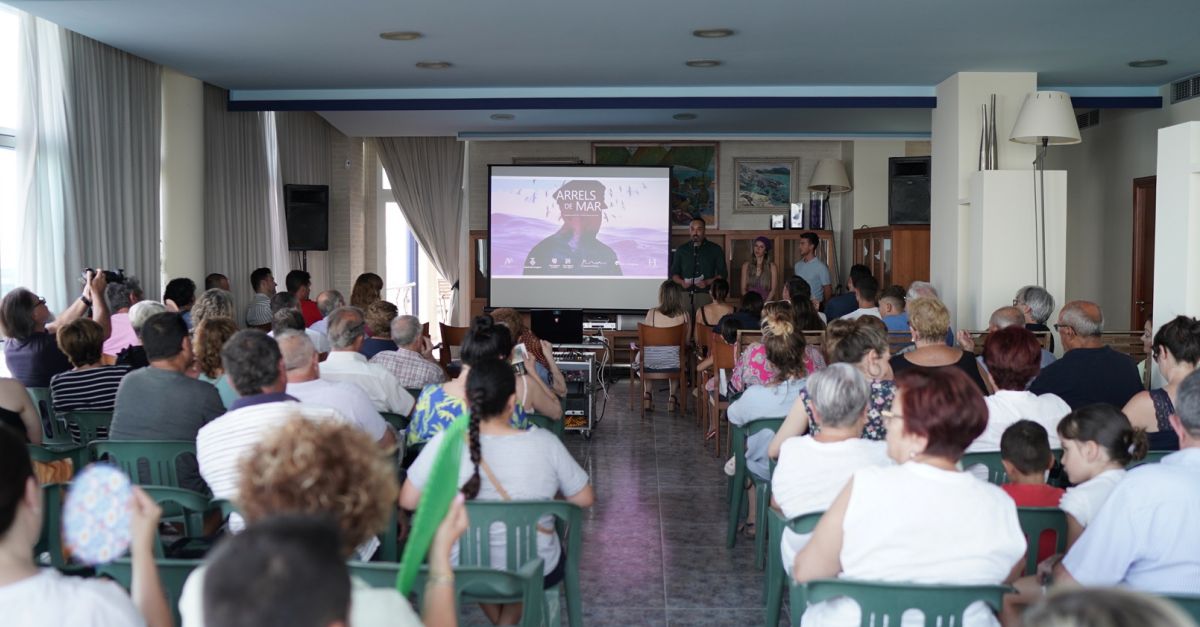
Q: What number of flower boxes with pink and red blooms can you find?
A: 0